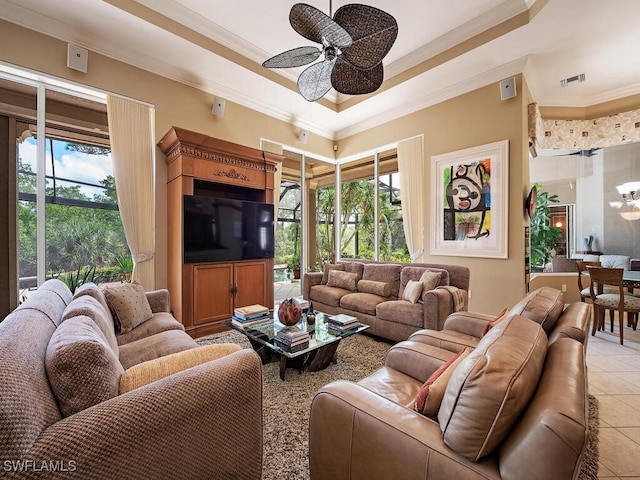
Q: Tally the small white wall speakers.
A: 4